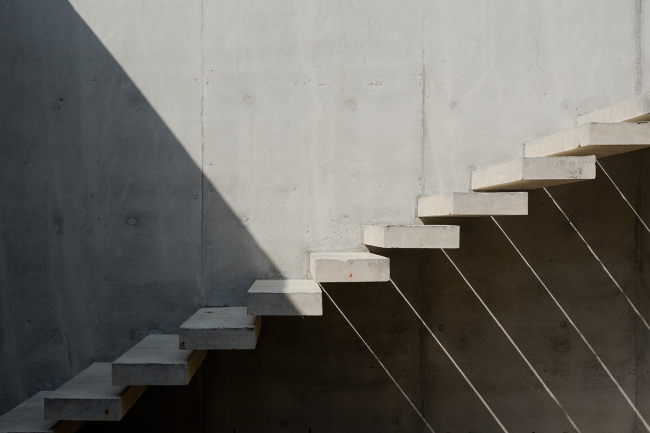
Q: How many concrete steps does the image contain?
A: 11